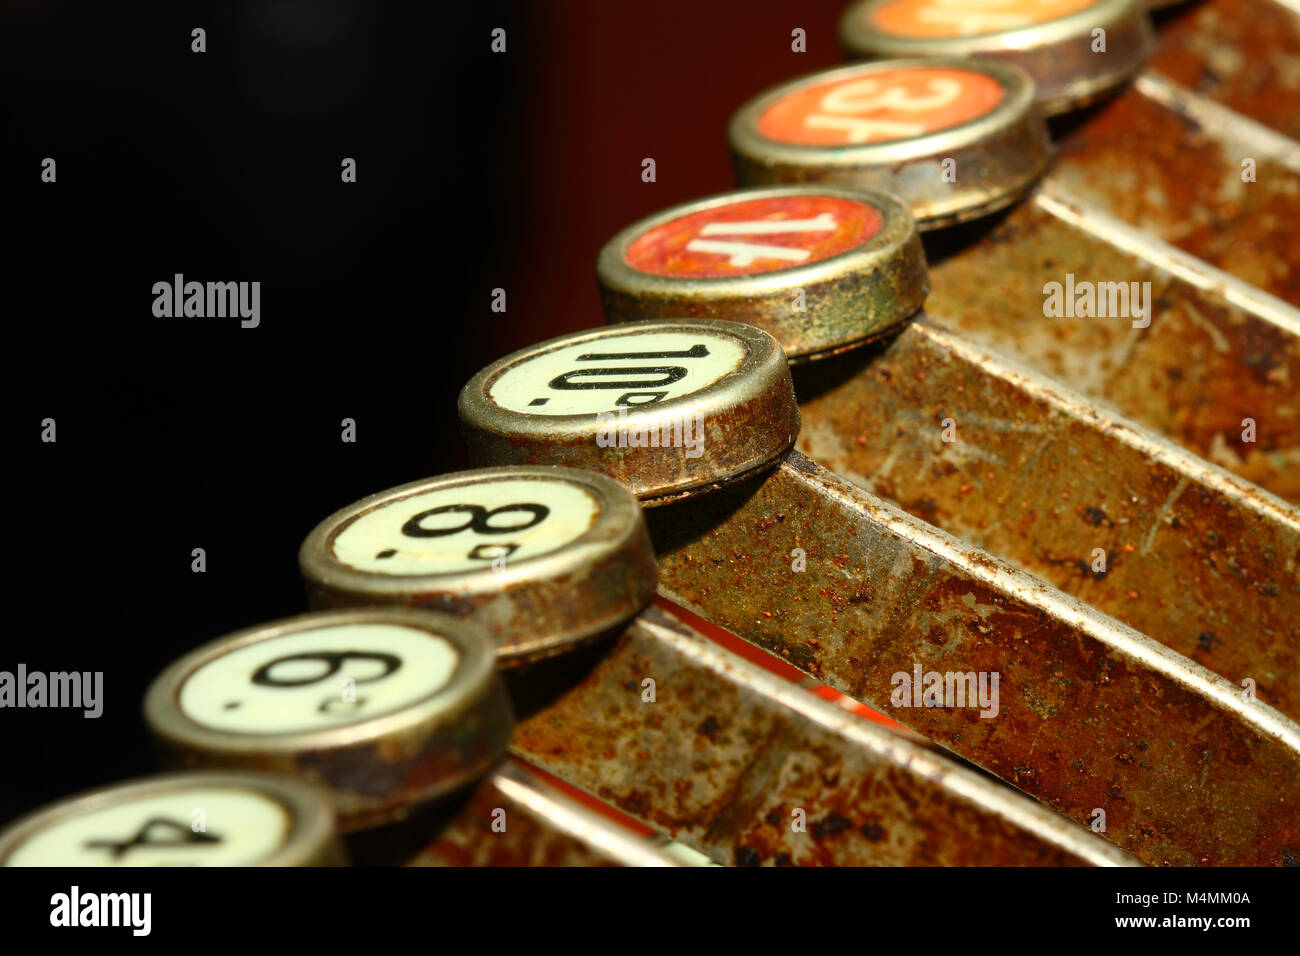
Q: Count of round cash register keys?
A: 7